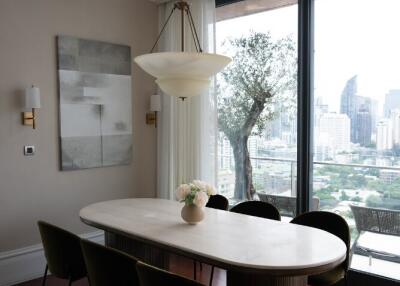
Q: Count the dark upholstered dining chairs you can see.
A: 6